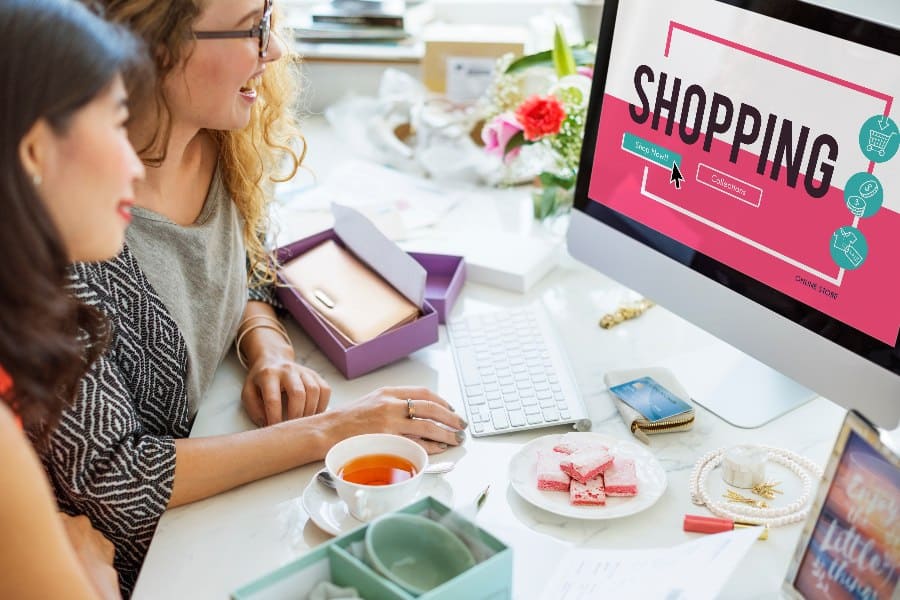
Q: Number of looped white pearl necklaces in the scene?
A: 1